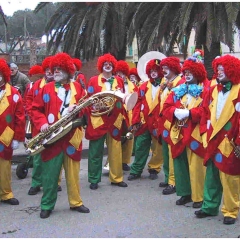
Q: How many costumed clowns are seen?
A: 12